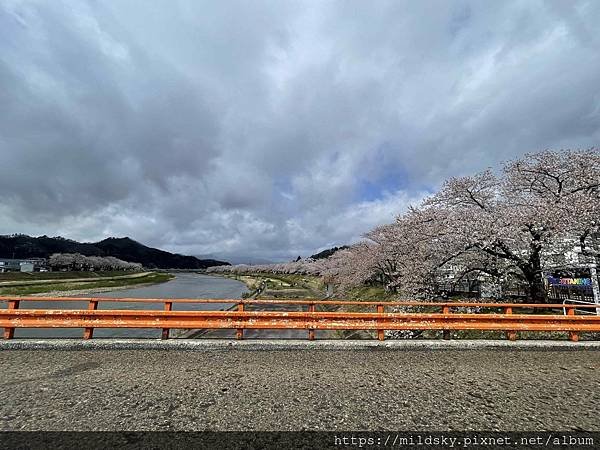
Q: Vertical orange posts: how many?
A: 9